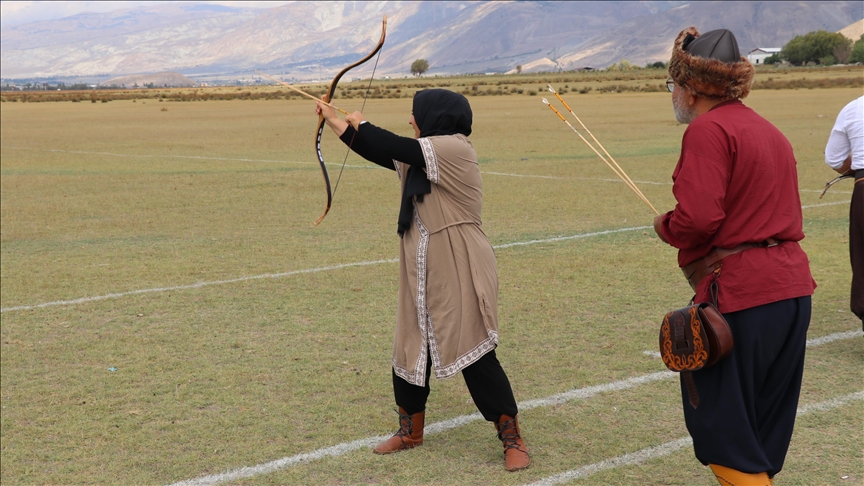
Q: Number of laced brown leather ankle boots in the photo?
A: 2